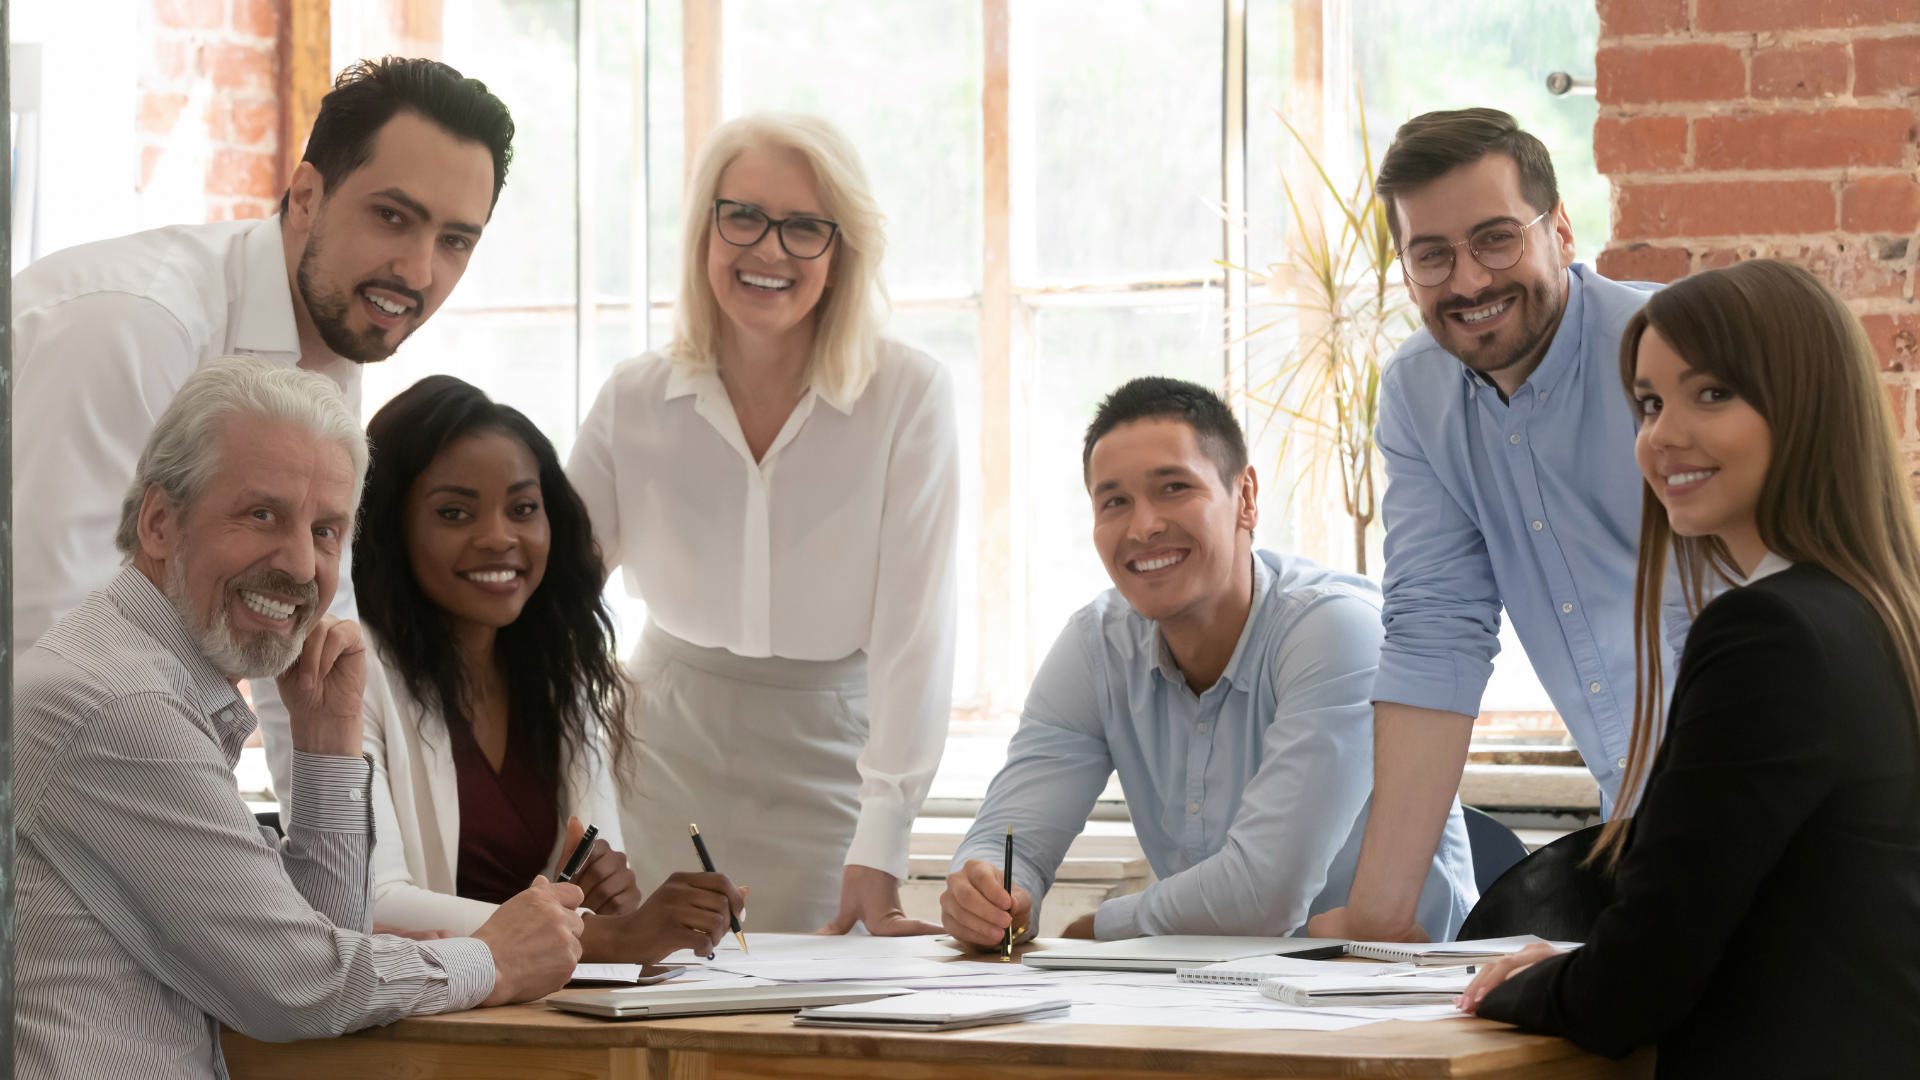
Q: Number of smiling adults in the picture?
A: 7